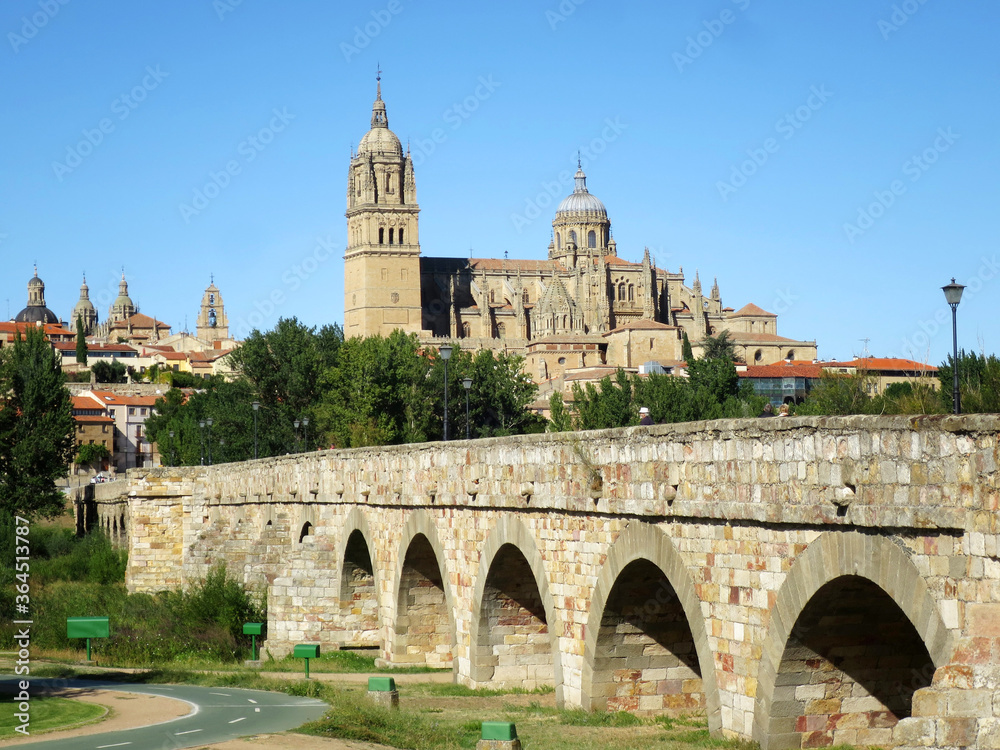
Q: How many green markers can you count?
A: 5